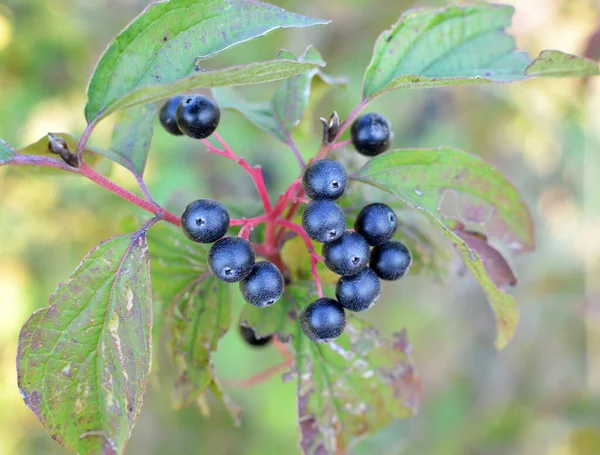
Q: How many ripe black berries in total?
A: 14